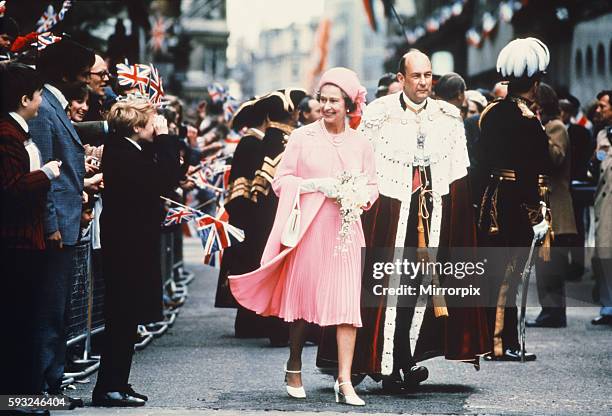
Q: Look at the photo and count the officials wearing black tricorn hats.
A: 2